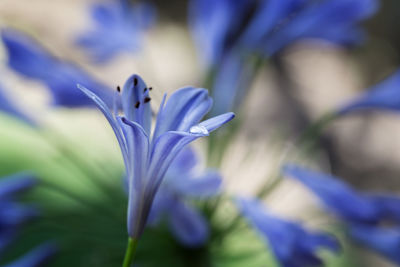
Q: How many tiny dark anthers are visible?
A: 6